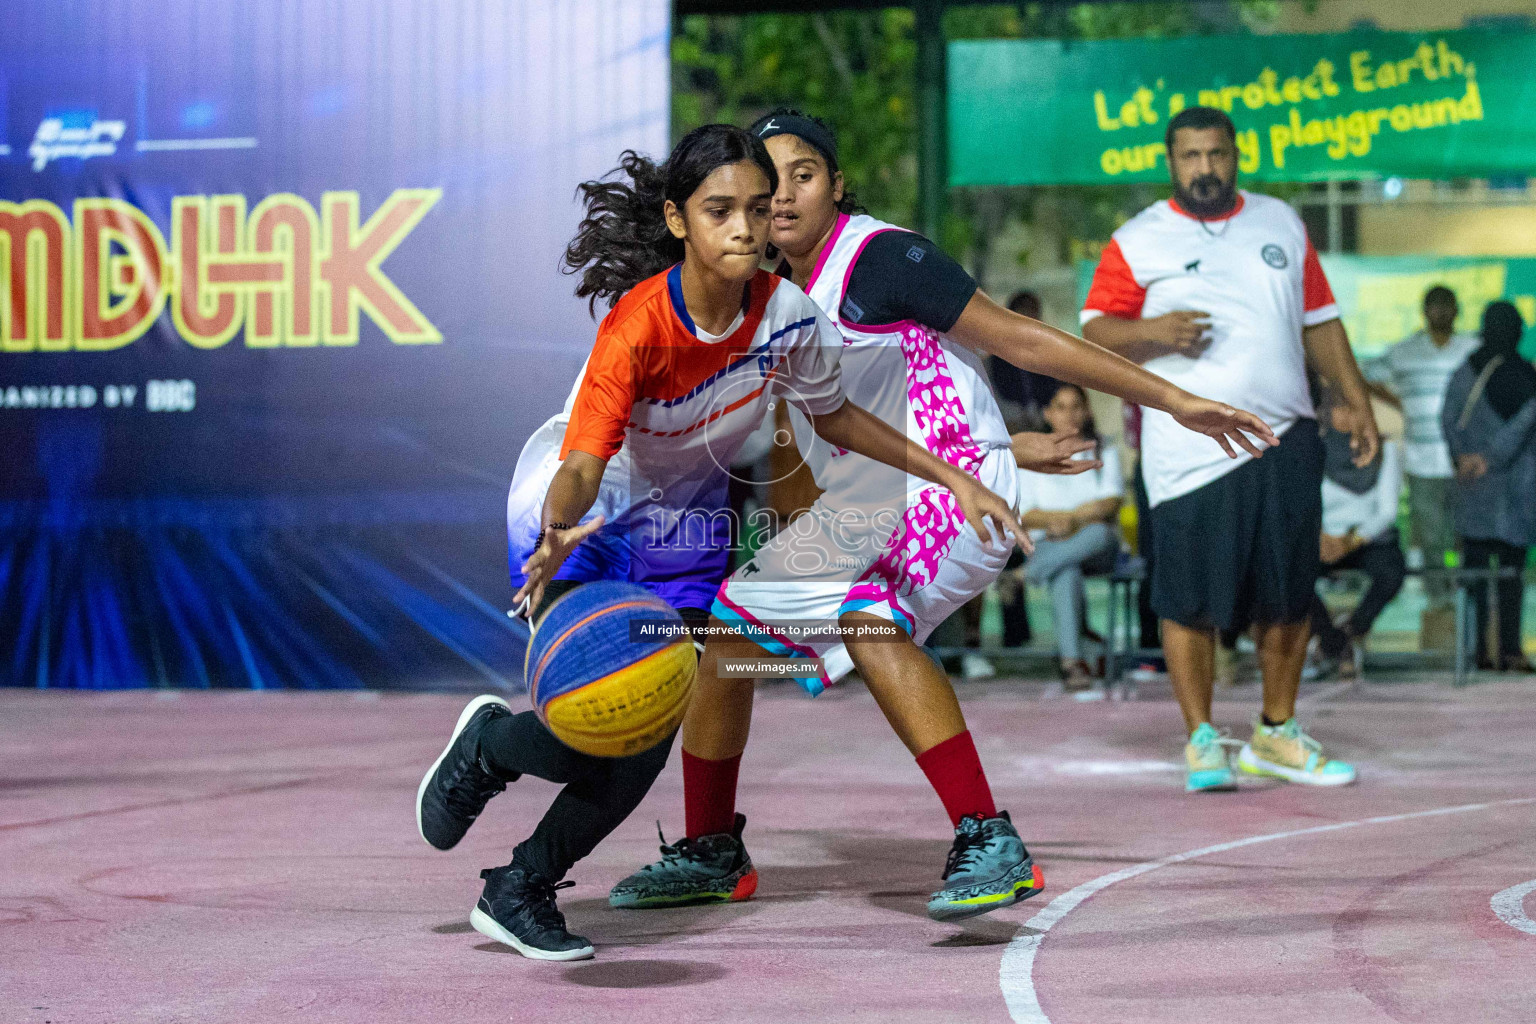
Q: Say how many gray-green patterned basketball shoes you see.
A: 2